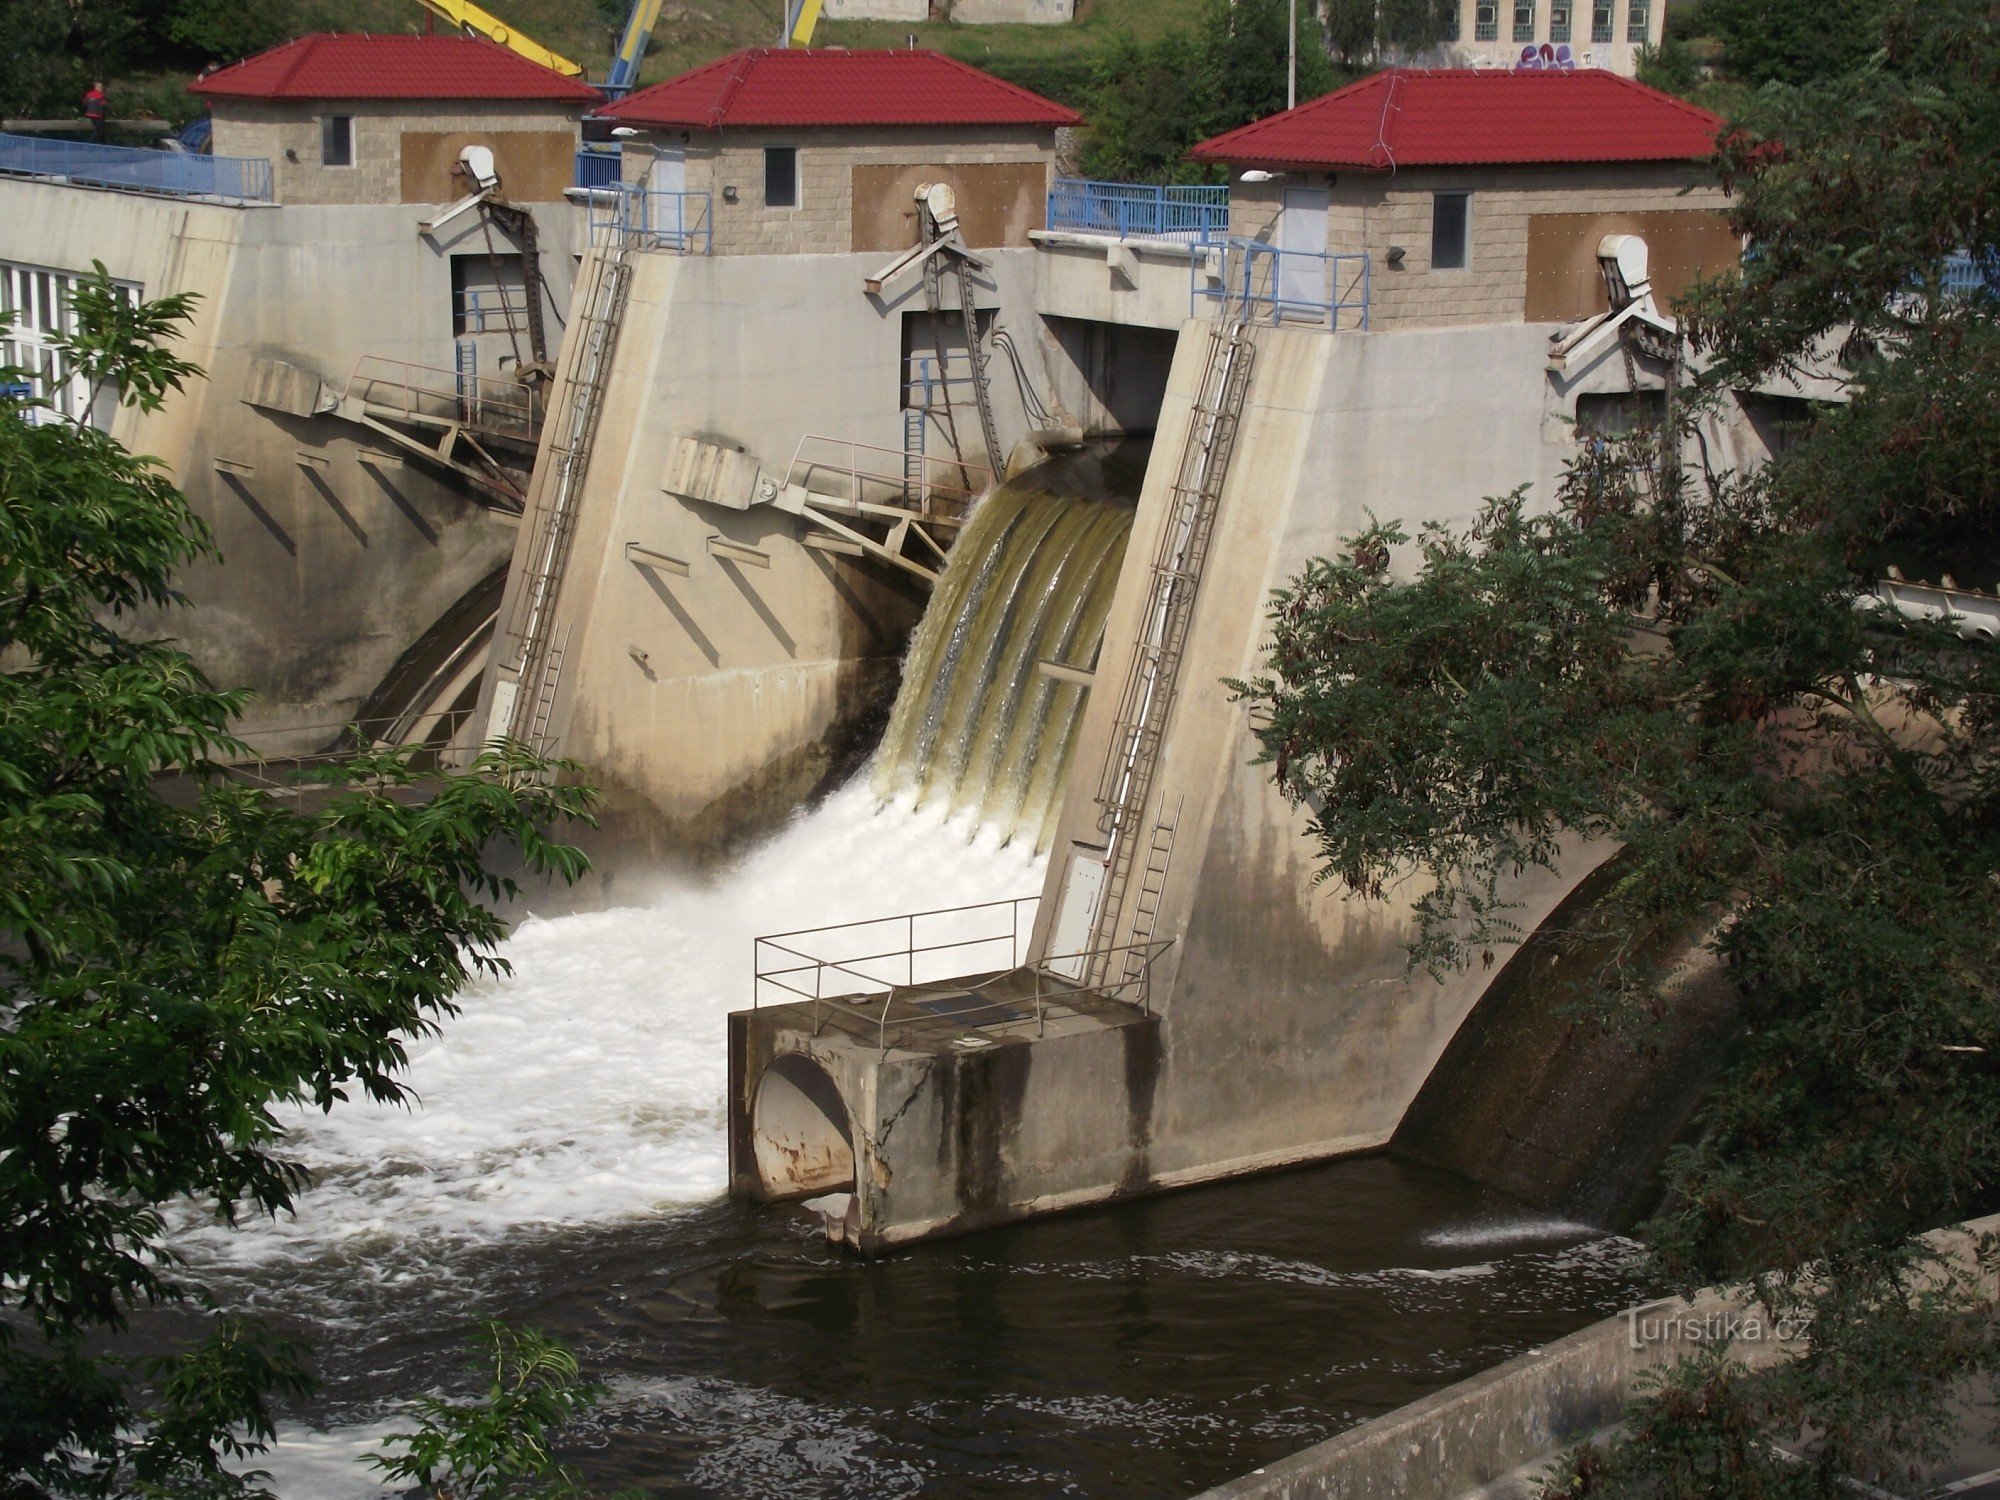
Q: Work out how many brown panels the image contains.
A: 3